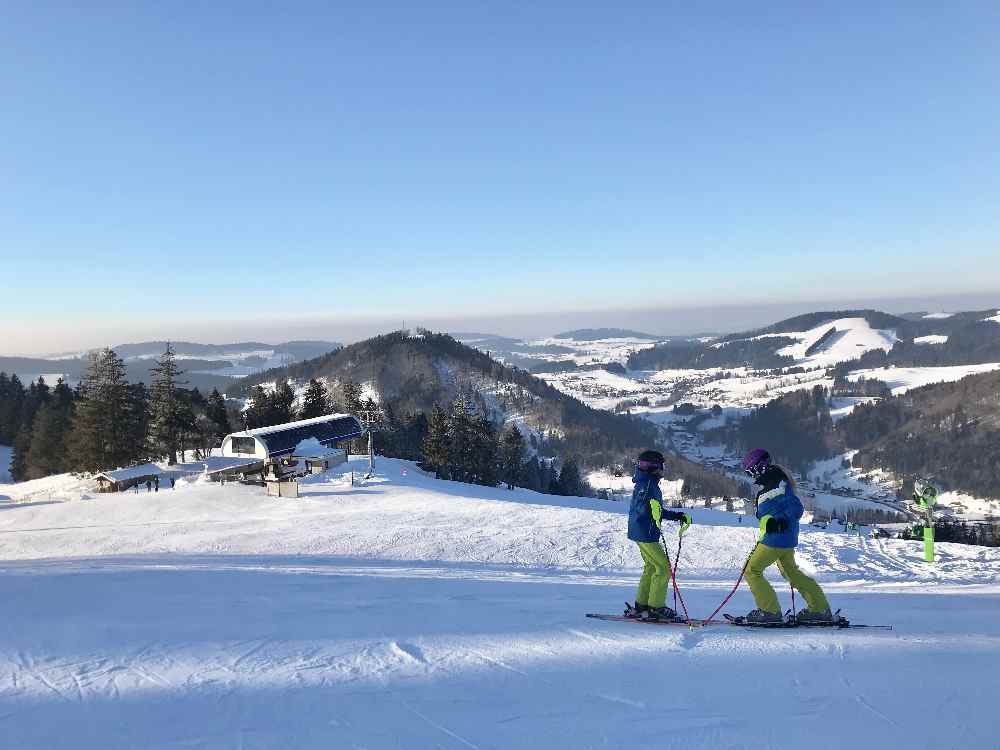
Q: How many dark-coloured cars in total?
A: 0